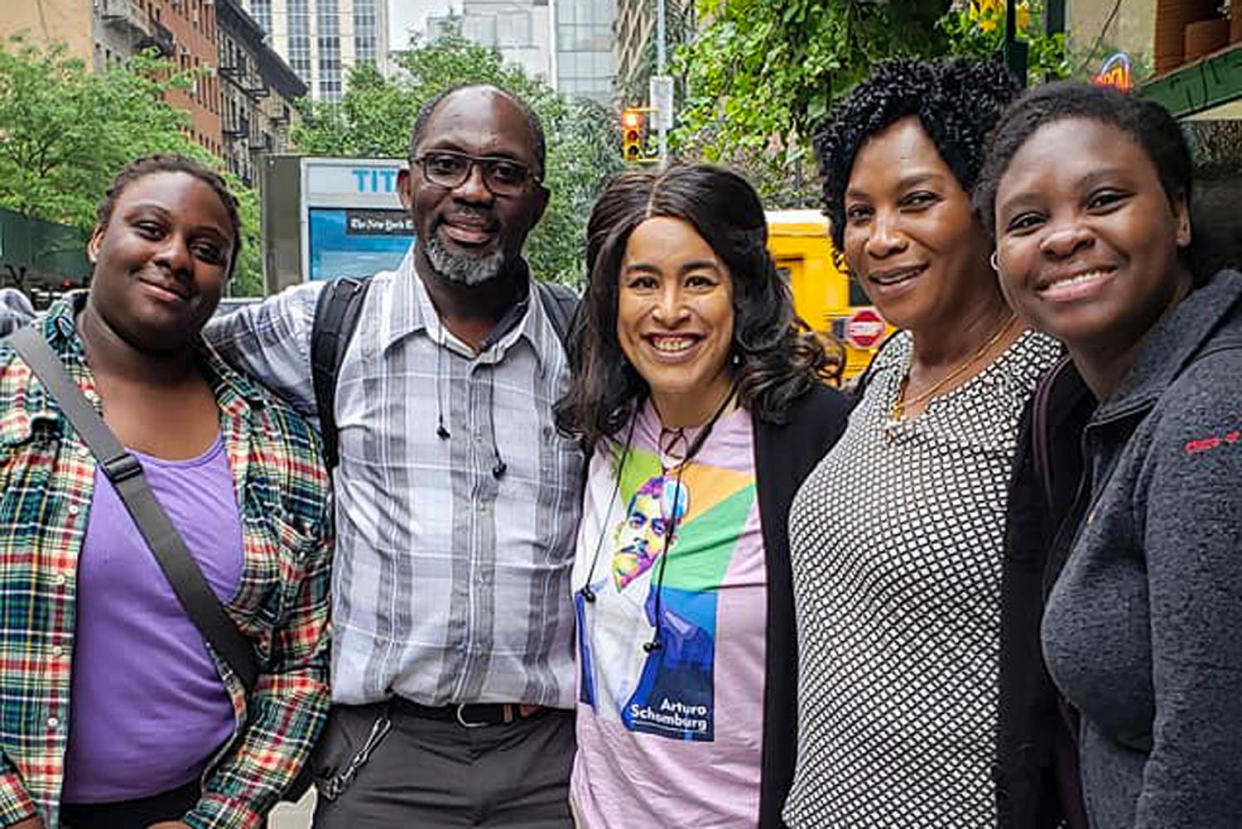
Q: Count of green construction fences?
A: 1